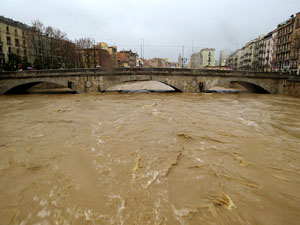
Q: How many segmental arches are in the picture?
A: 3